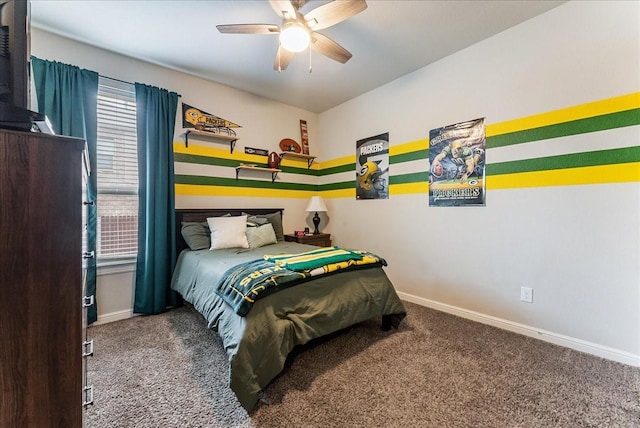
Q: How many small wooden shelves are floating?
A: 3